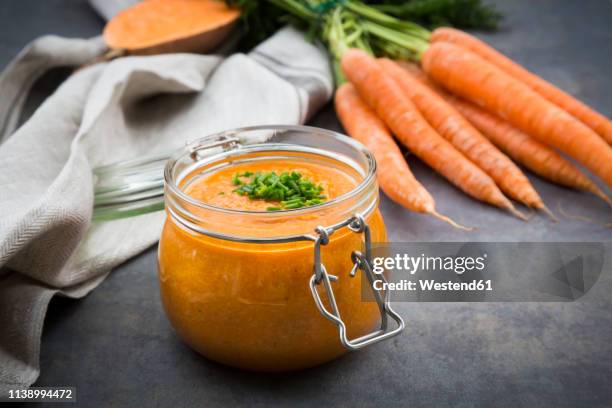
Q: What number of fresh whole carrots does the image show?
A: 6